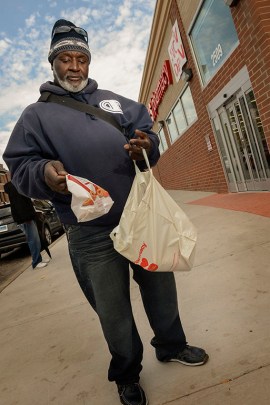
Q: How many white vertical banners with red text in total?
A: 1